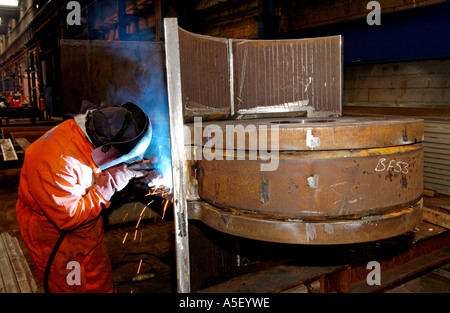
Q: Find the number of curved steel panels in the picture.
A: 2